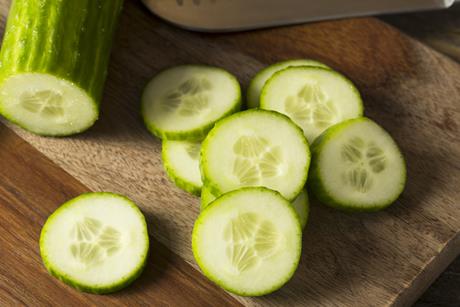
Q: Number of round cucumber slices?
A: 9